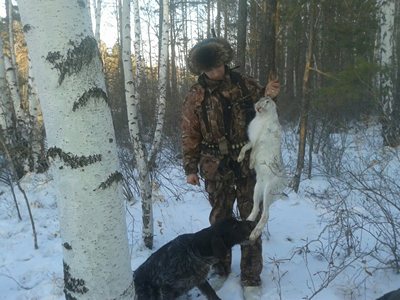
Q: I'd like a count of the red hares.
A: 0